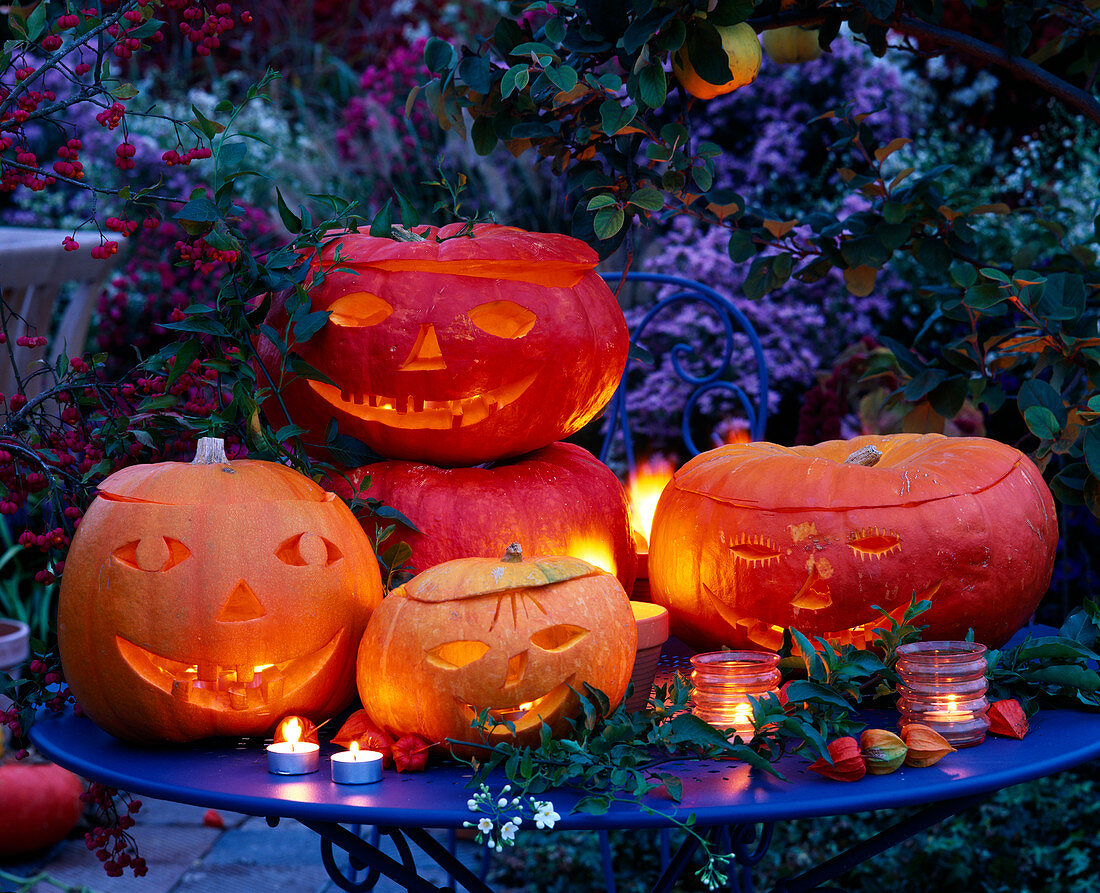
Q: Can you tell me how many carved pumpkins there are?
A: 4